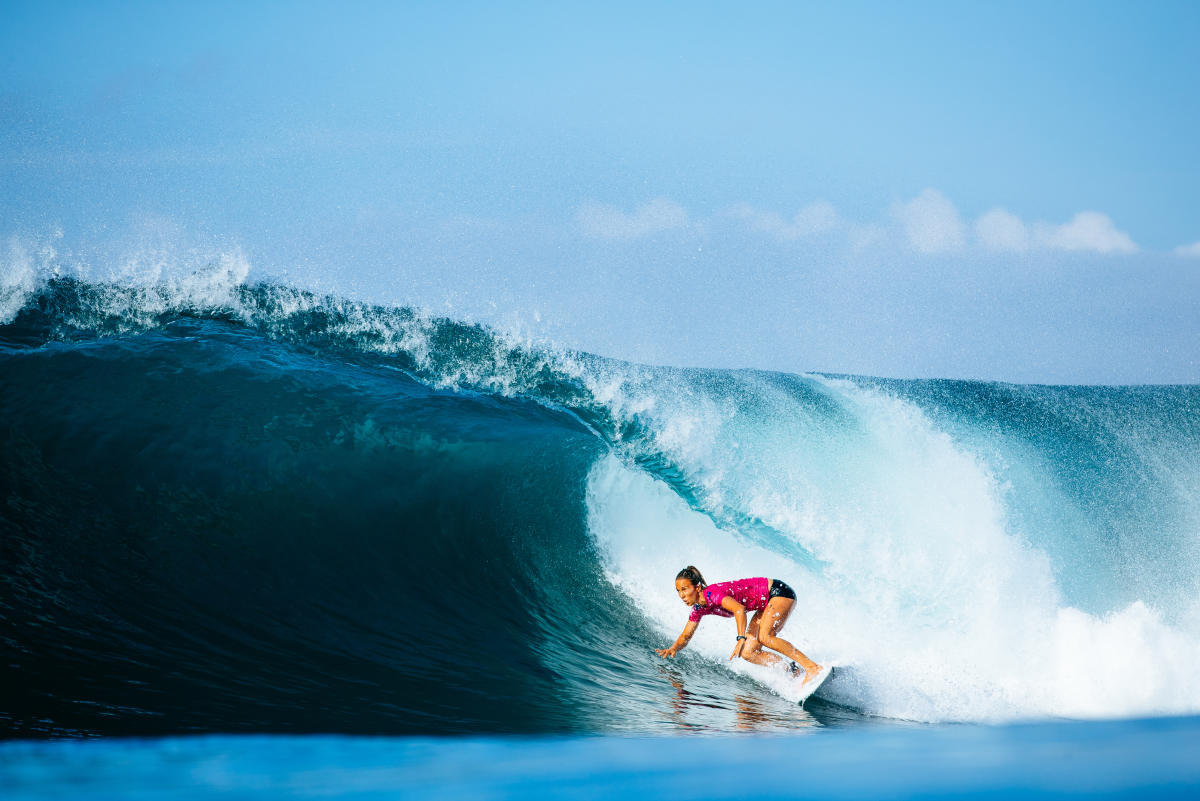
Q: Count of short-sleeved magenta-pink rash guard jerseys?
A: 1